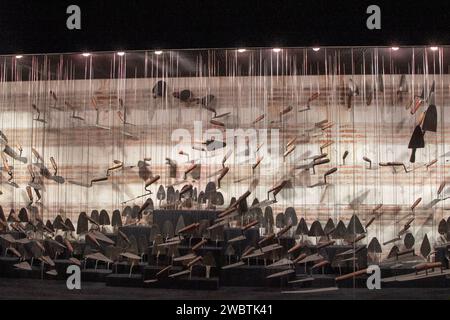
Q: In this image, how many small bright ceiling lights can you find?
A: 9